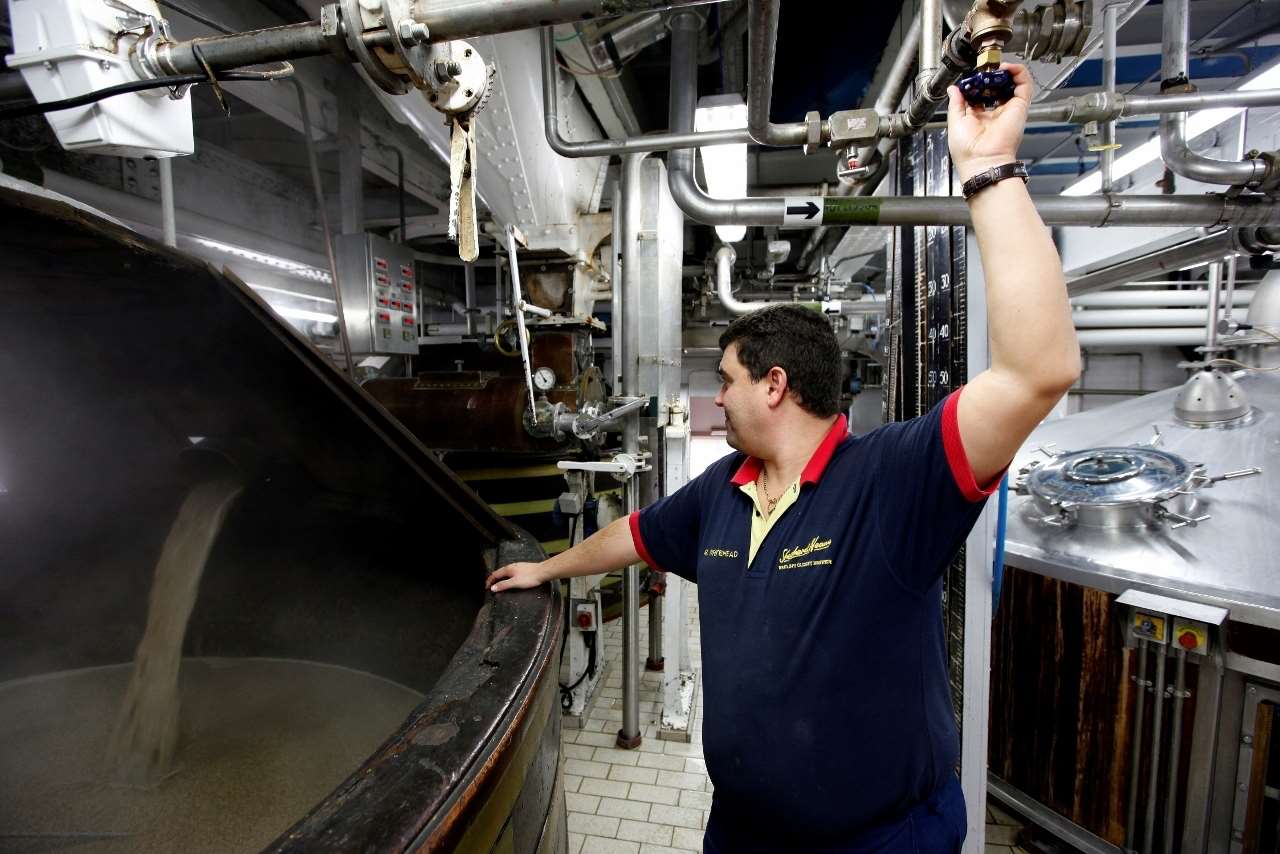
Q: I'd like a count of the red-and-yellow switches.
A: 1